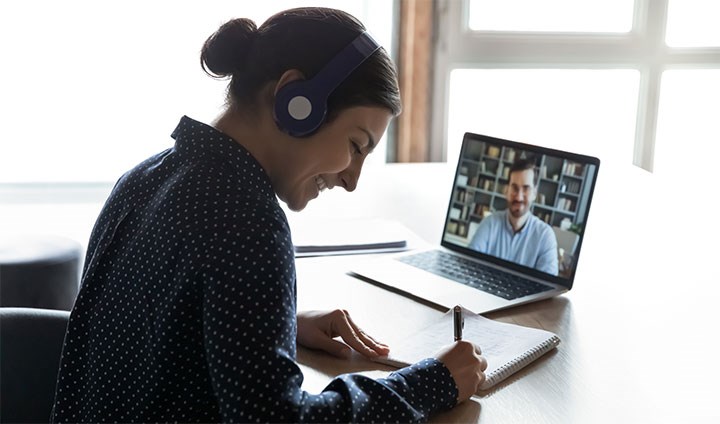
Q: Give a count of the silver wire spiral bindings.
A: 1